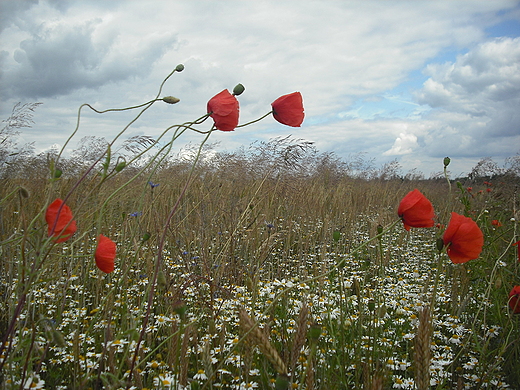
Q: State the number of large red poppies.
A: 6